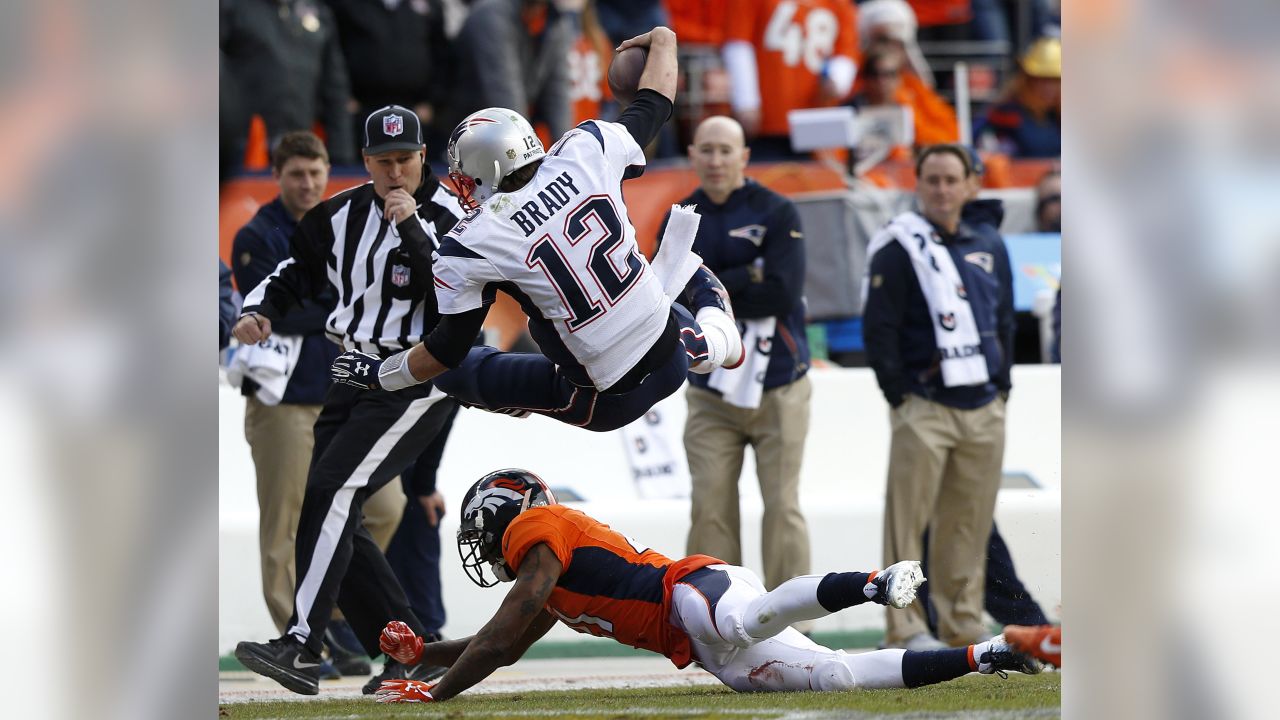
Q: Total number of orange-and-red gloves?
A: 2